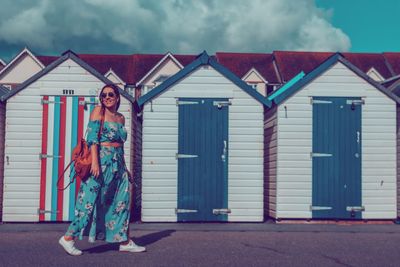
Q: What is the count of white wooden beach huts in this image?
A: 3